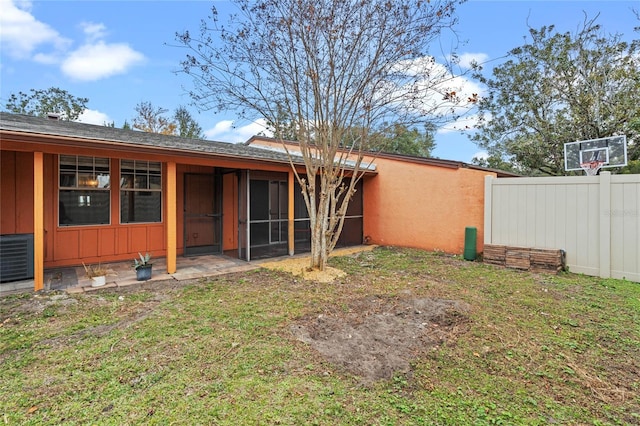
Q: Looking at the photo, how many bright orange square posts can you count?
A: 3